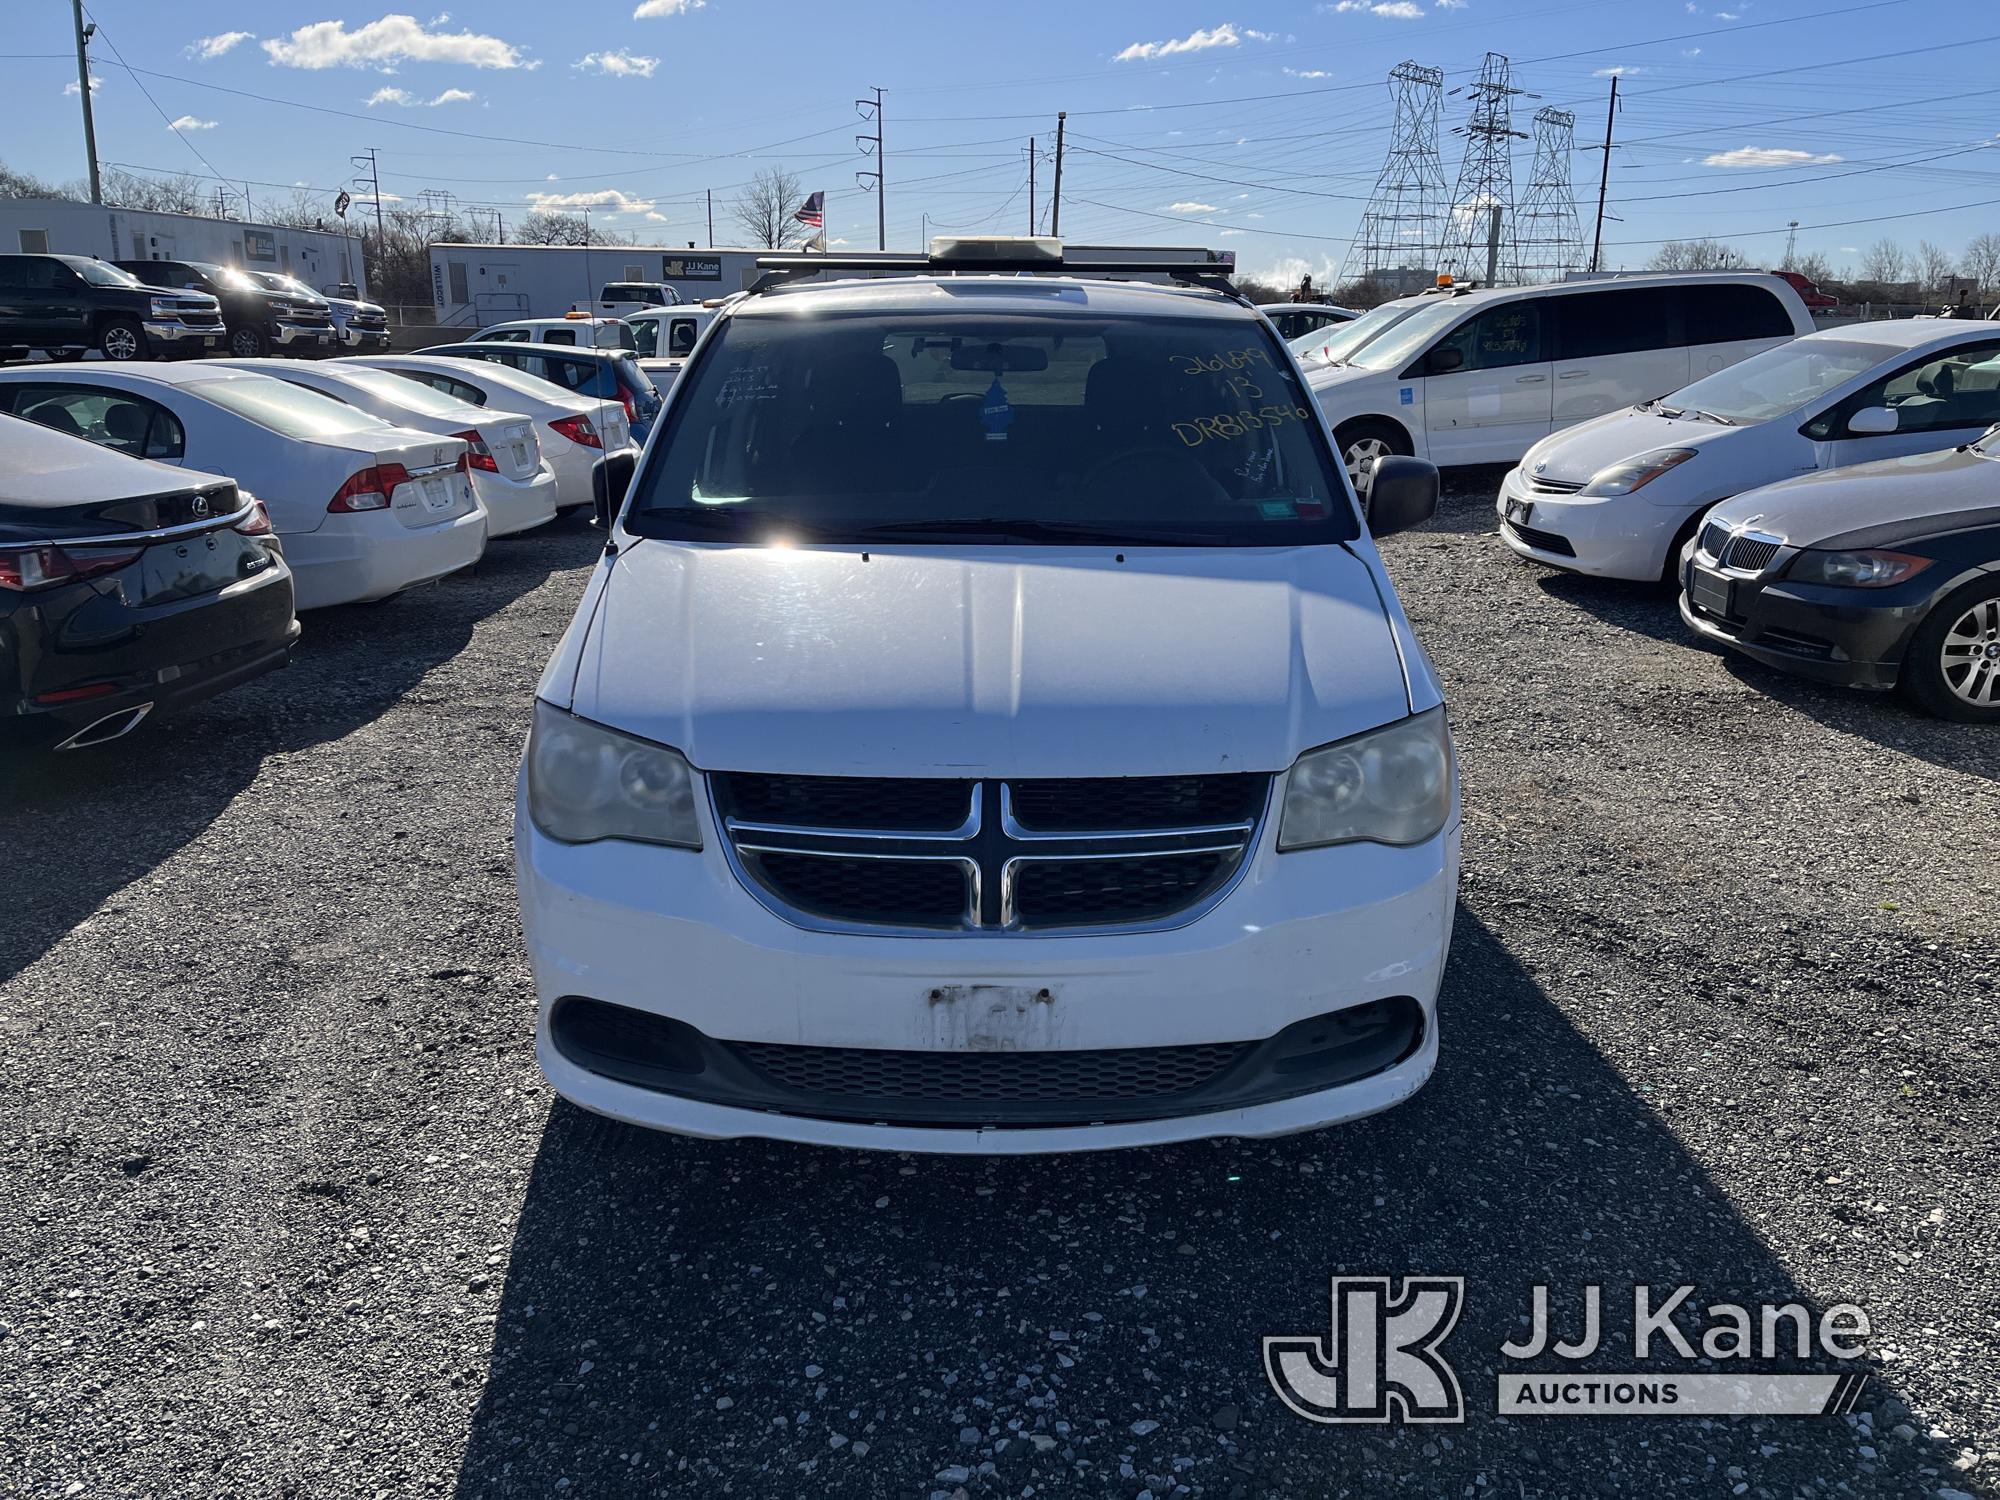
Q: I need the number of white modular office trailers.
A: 2